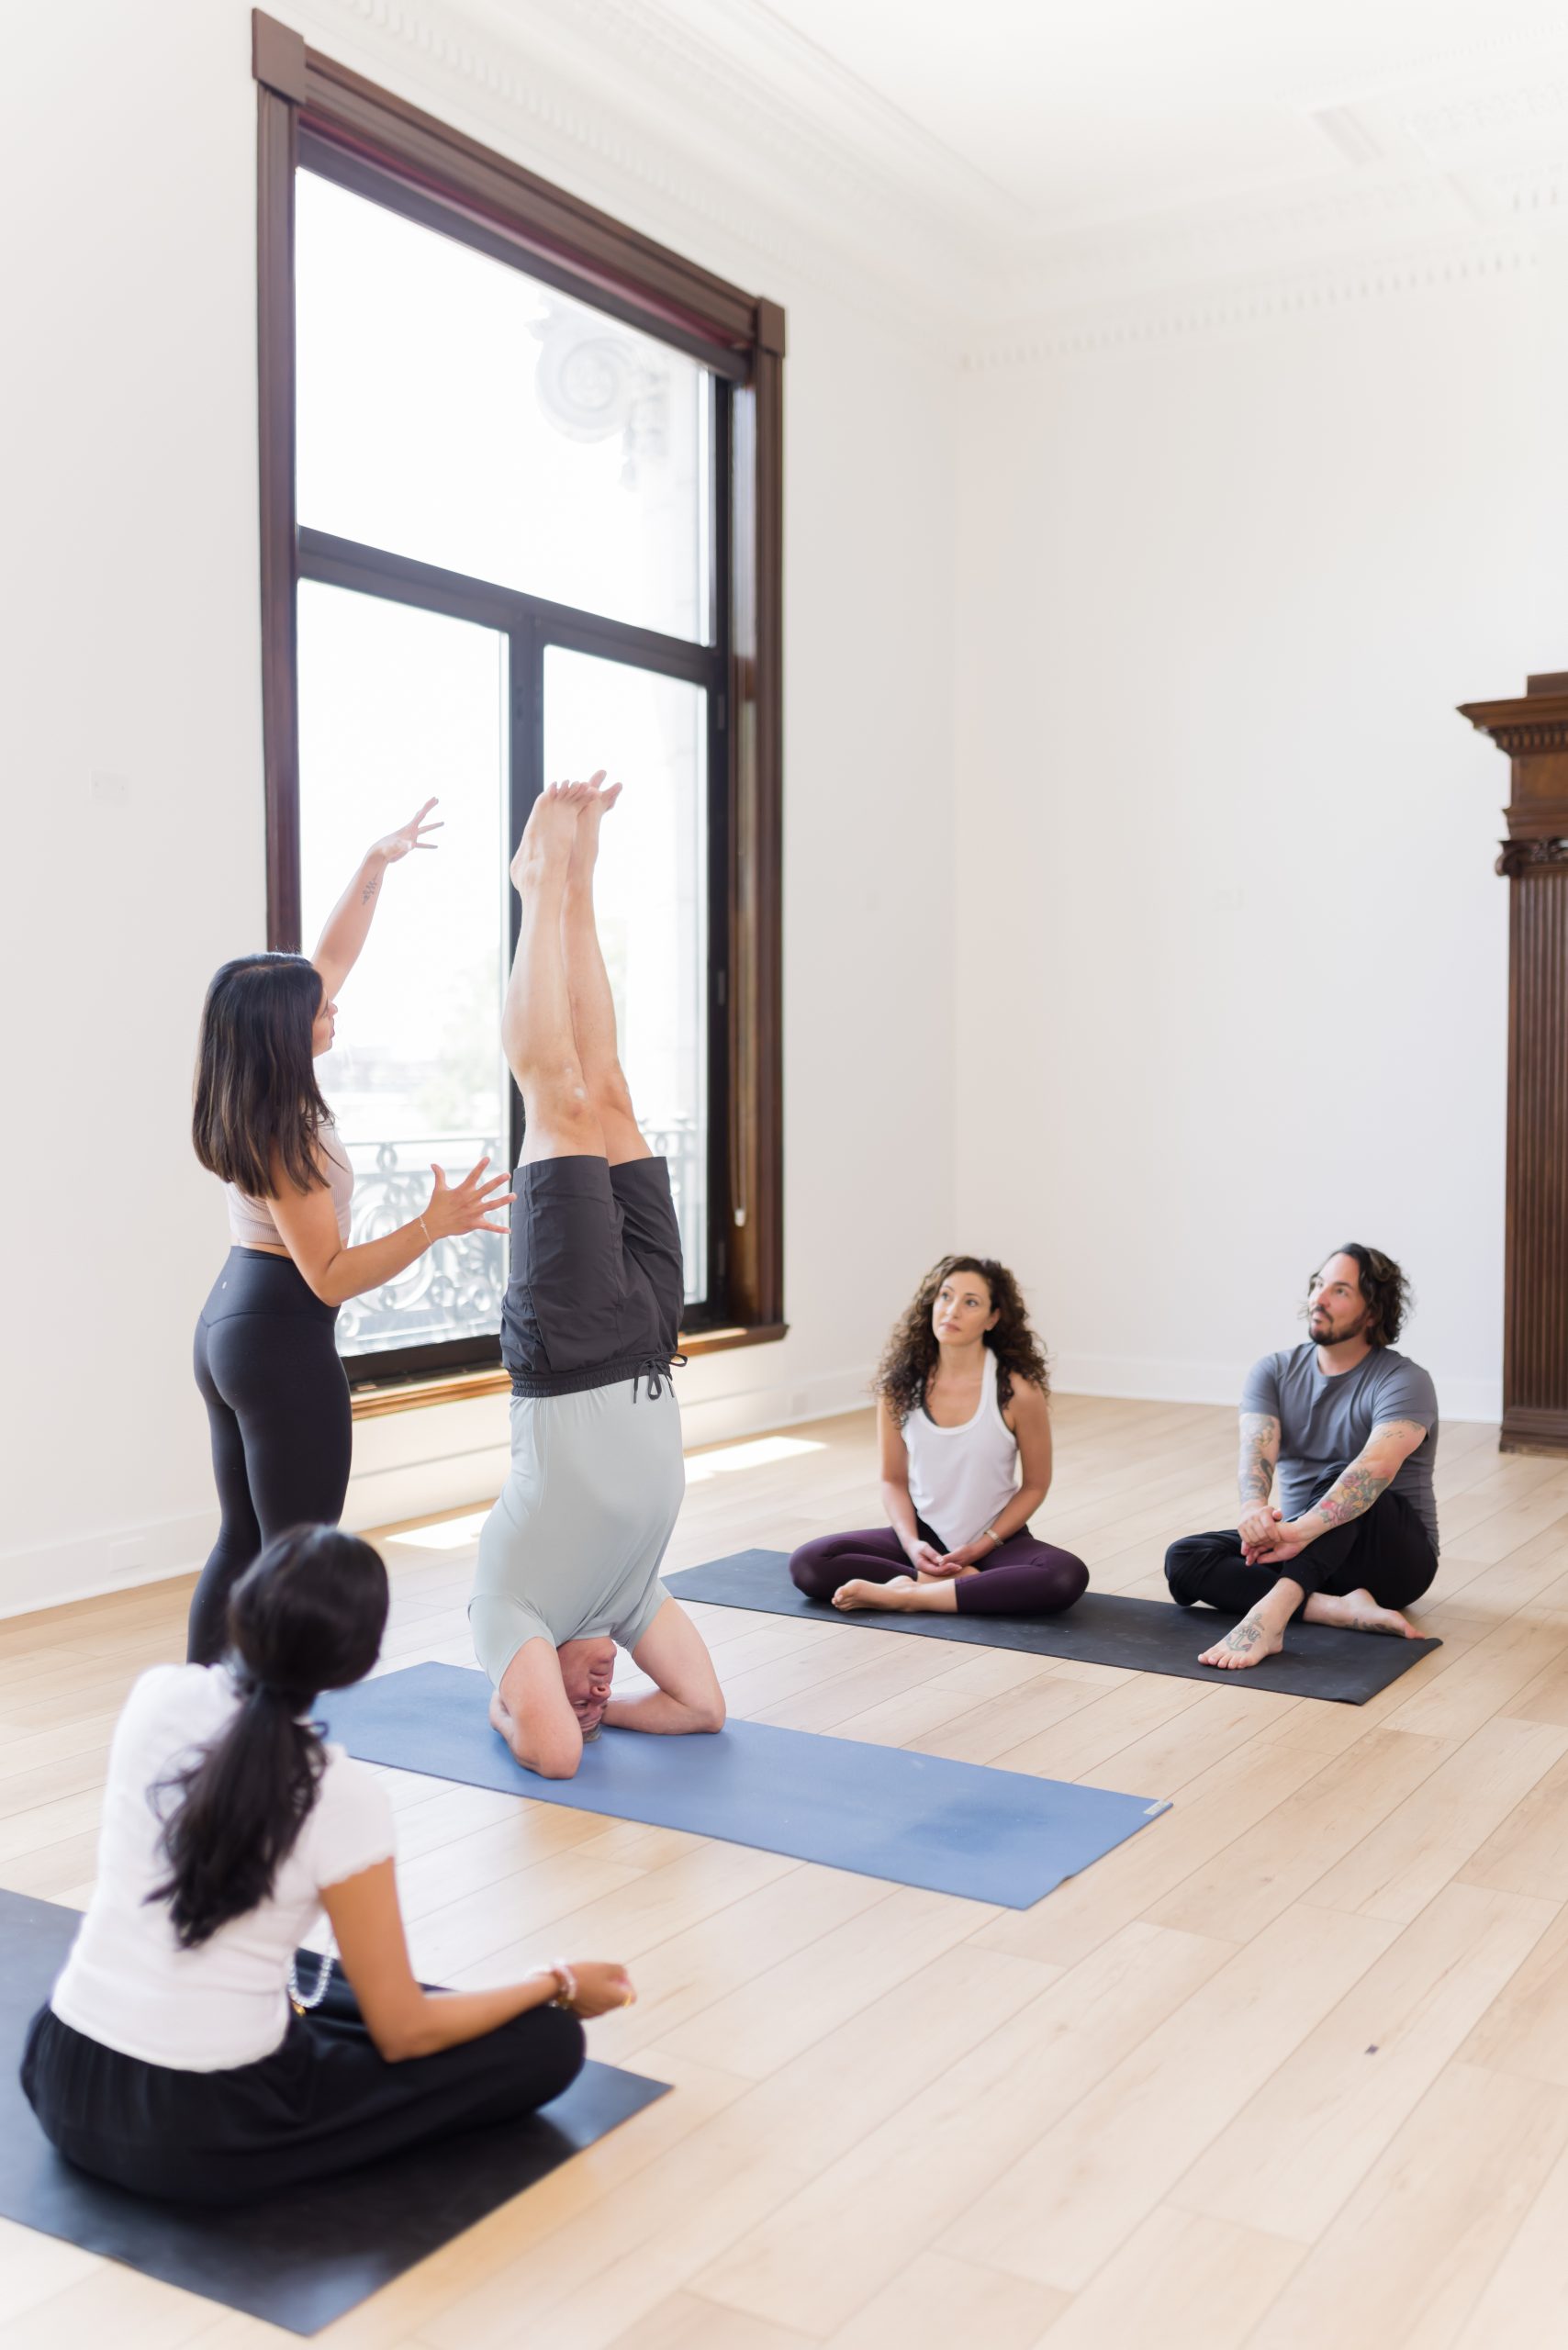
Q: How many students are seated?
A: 3